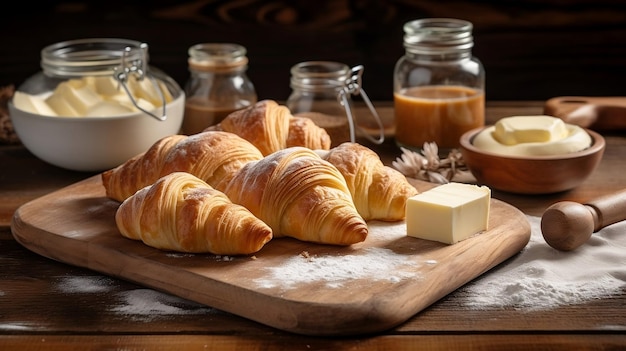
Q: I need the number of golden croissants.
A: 5